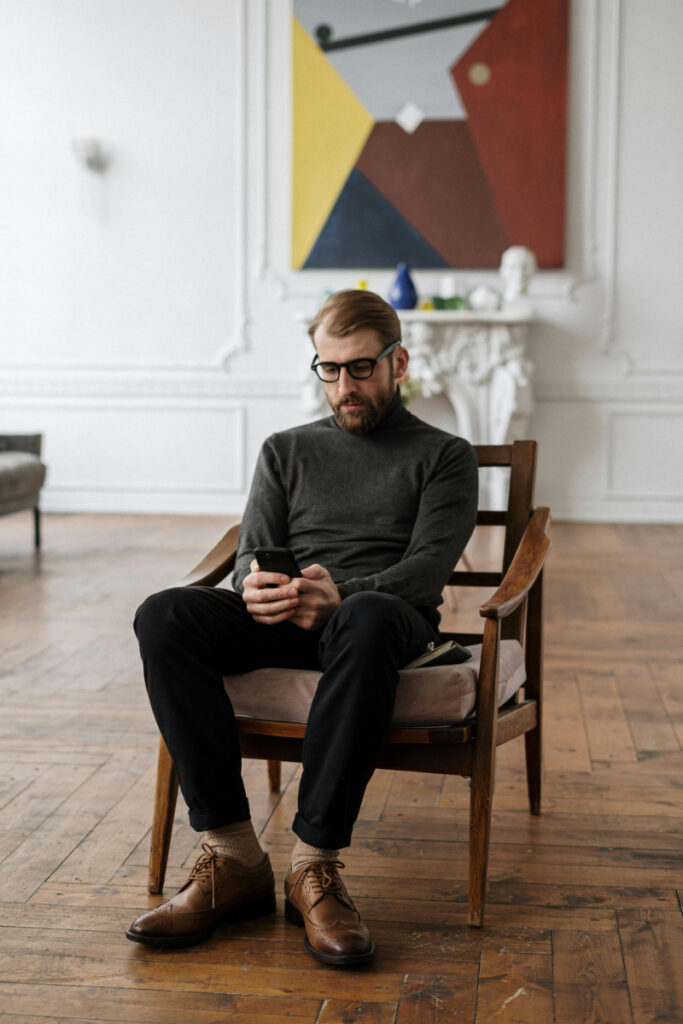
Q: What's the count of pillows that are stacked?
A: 0